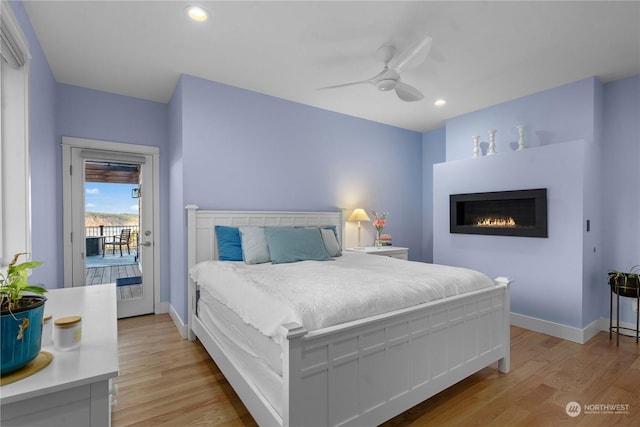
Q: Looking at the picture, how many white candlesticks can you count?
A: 3